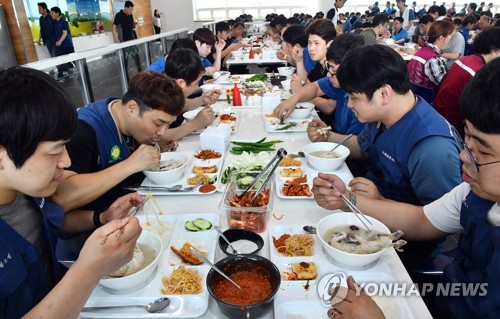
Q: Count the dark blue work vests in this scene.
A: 4